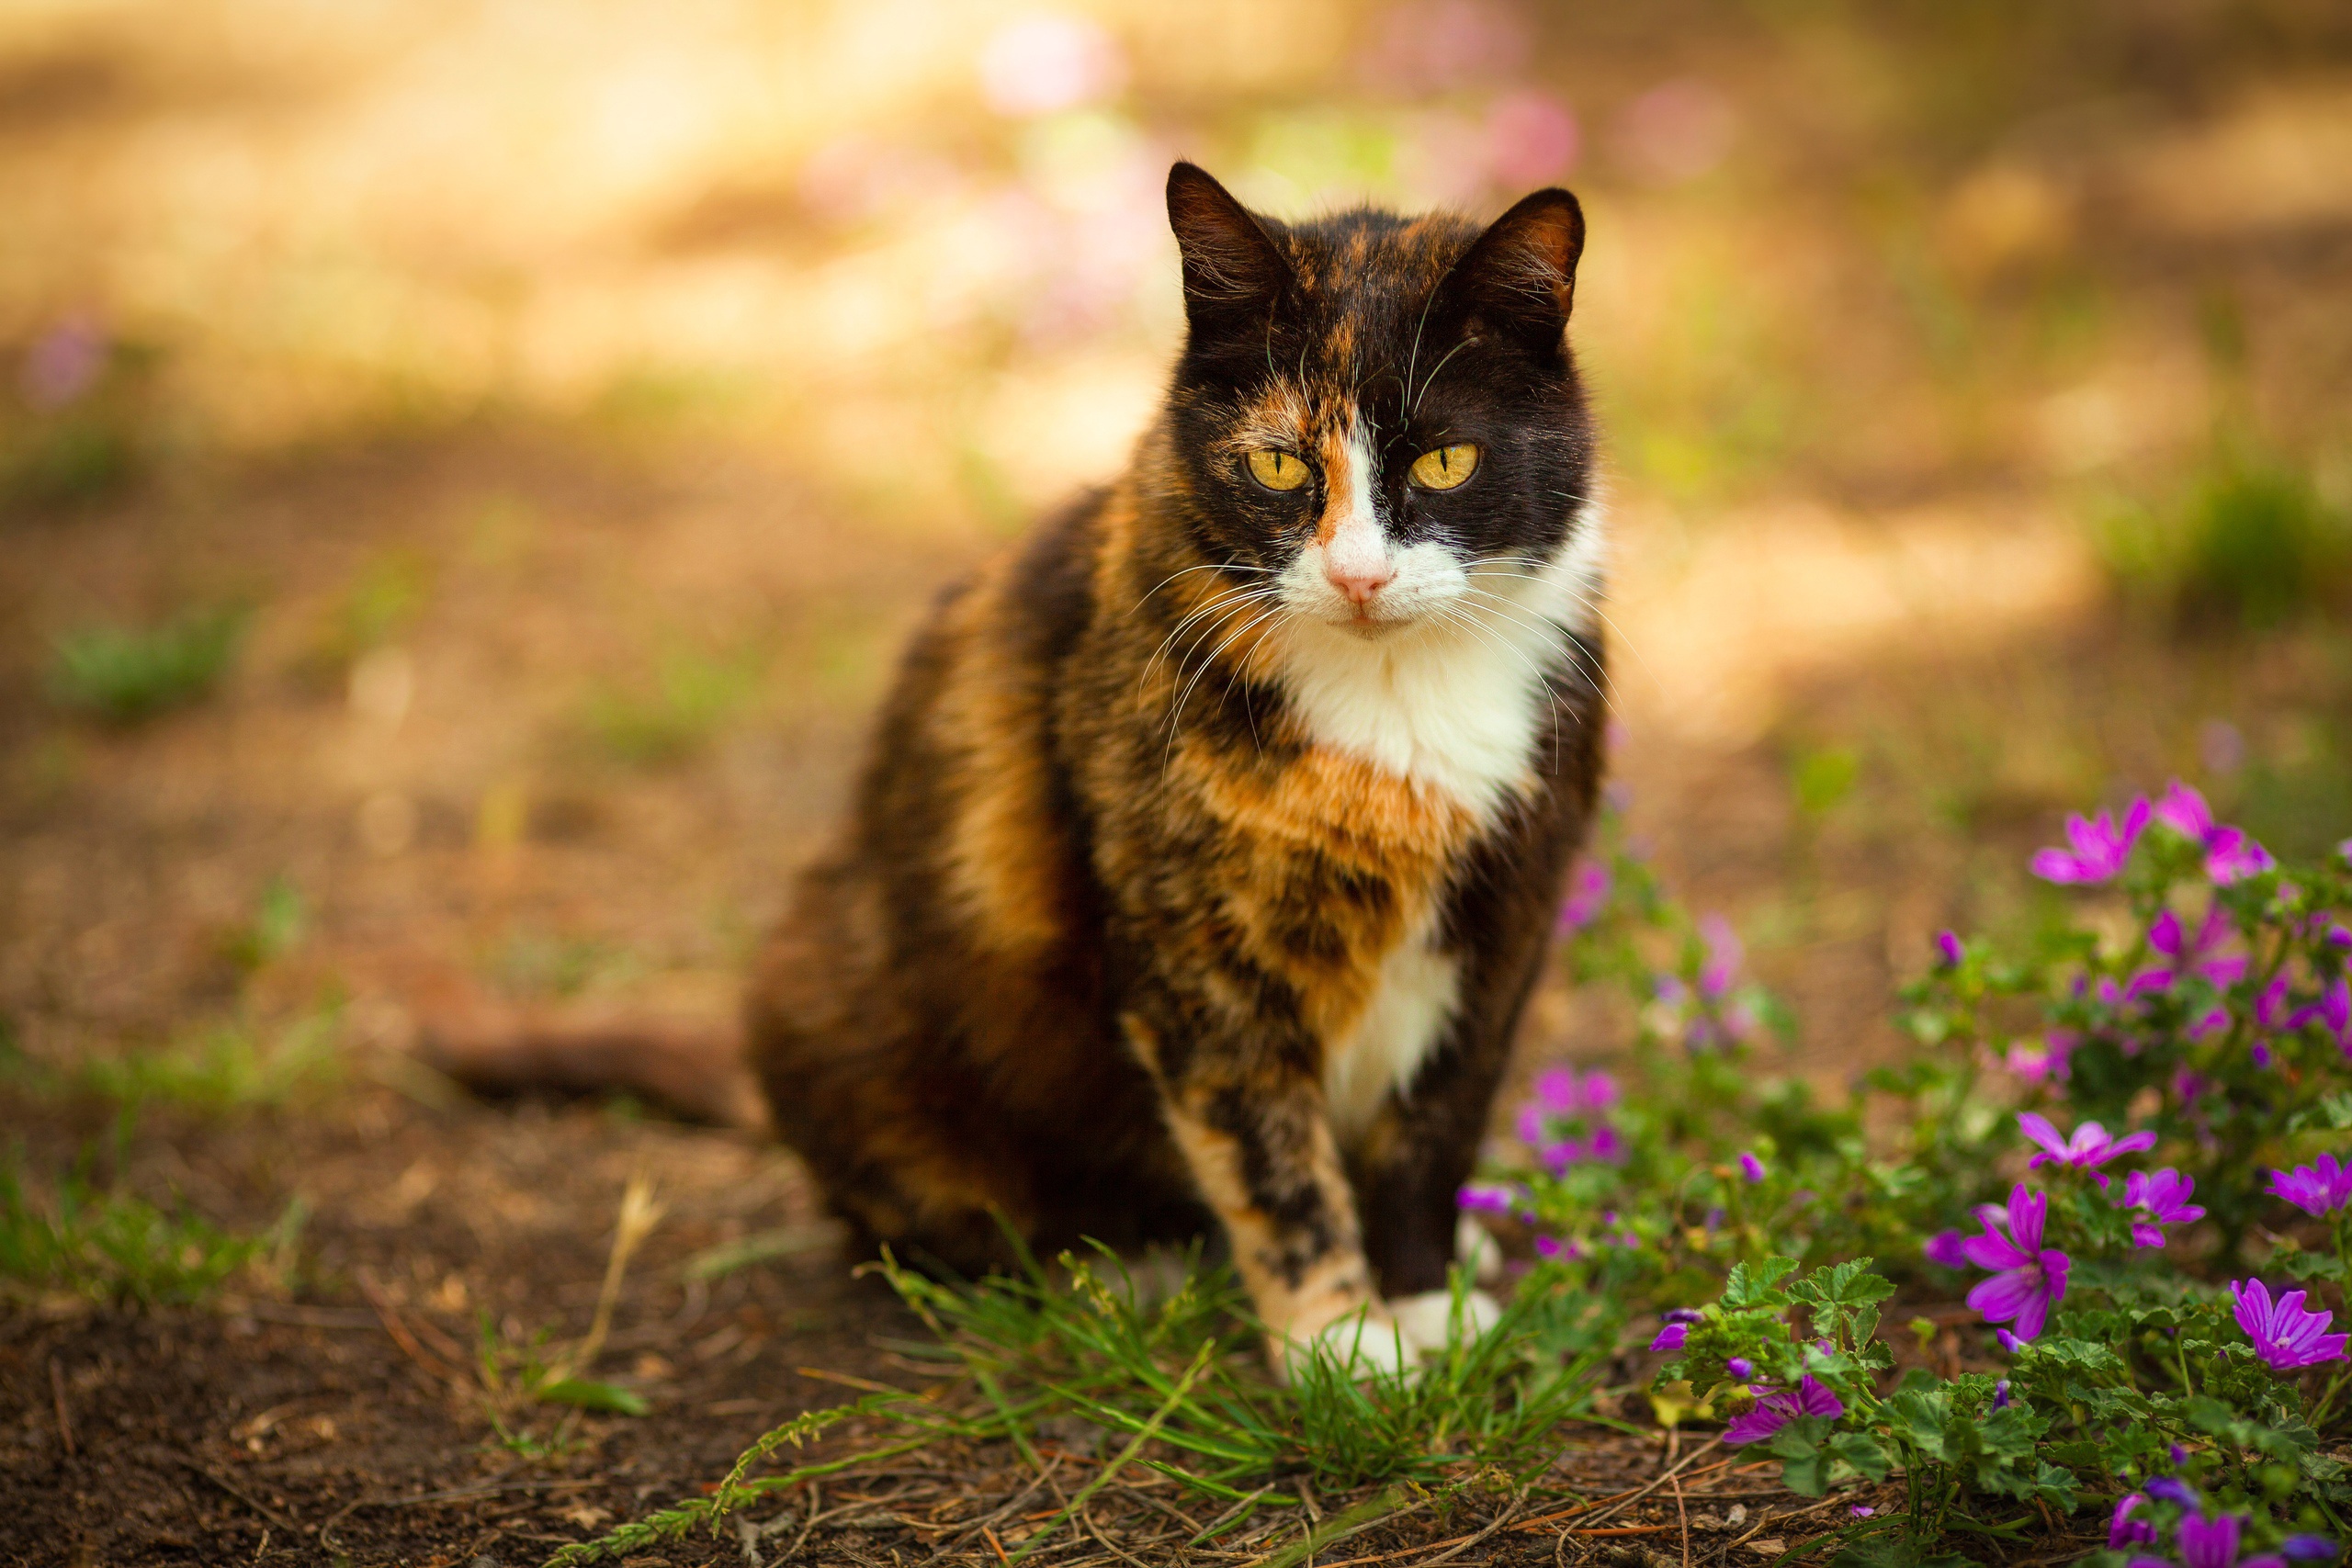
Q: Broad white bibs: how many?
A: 1